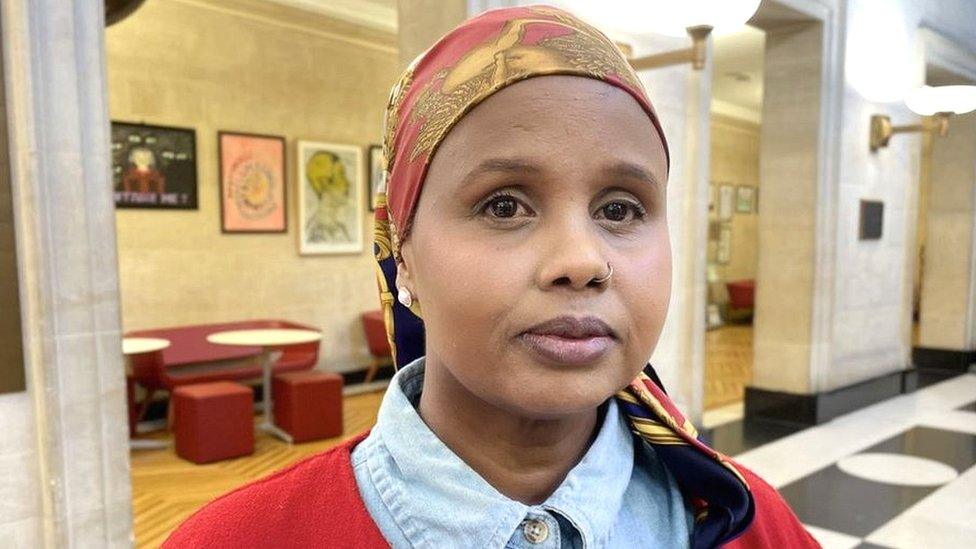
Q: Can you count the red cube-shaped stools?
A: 2